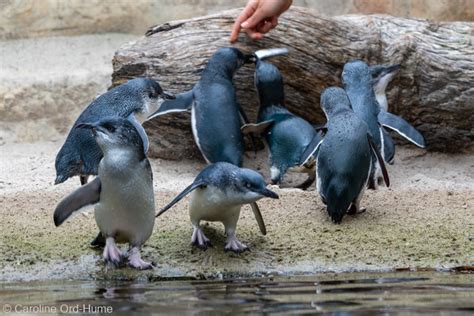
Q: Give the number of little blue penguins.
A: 8